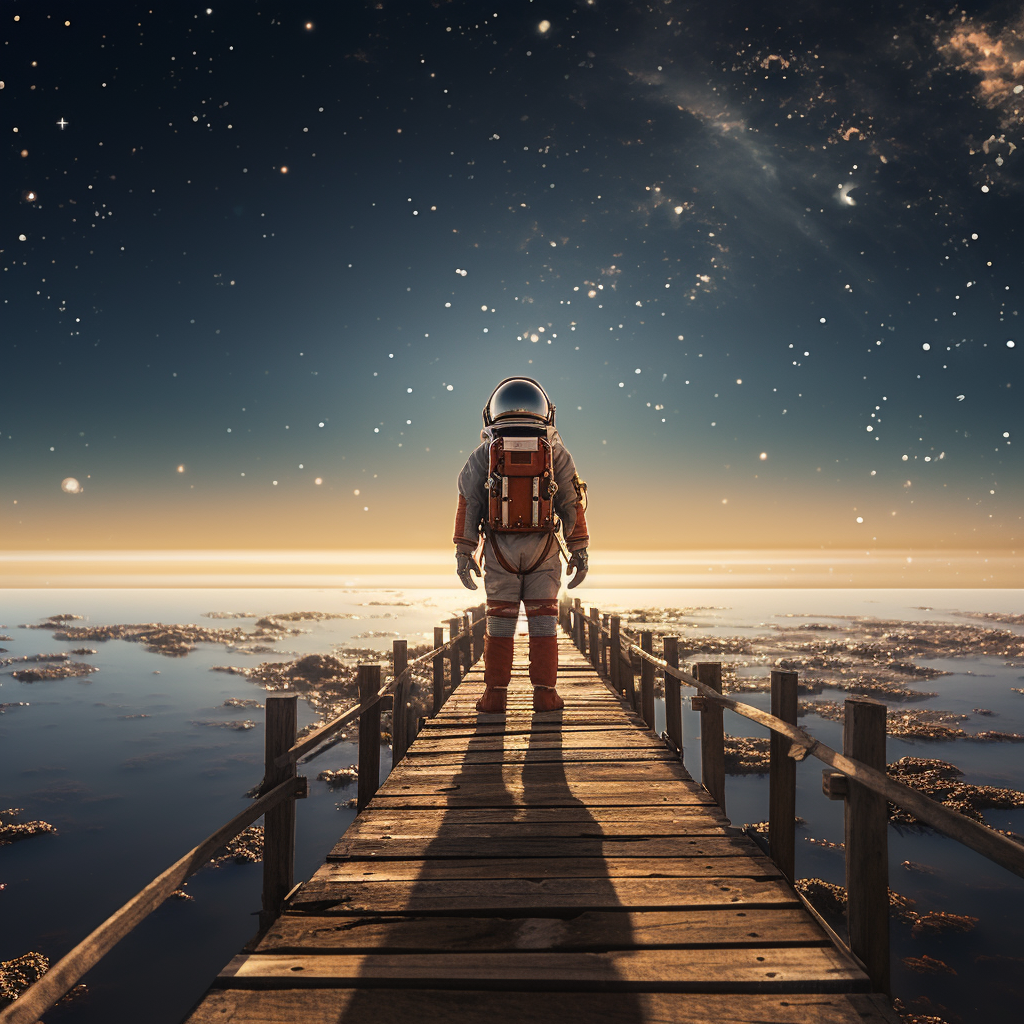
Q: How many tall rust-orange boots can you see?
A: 2